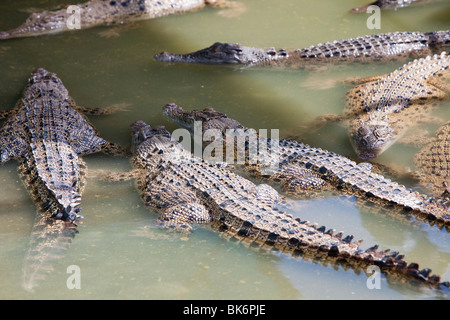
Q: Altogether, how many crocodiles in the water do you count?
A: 8